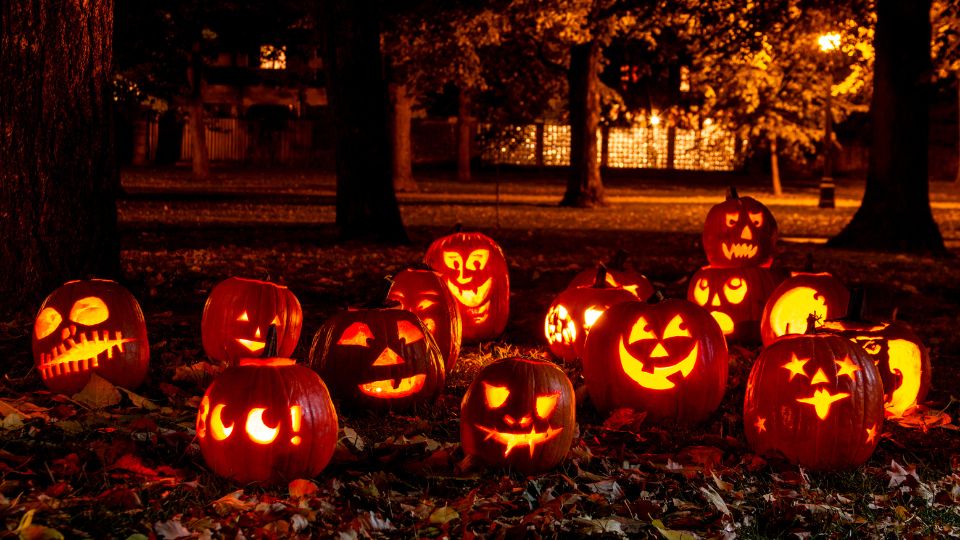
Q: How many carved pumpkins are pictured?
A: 15